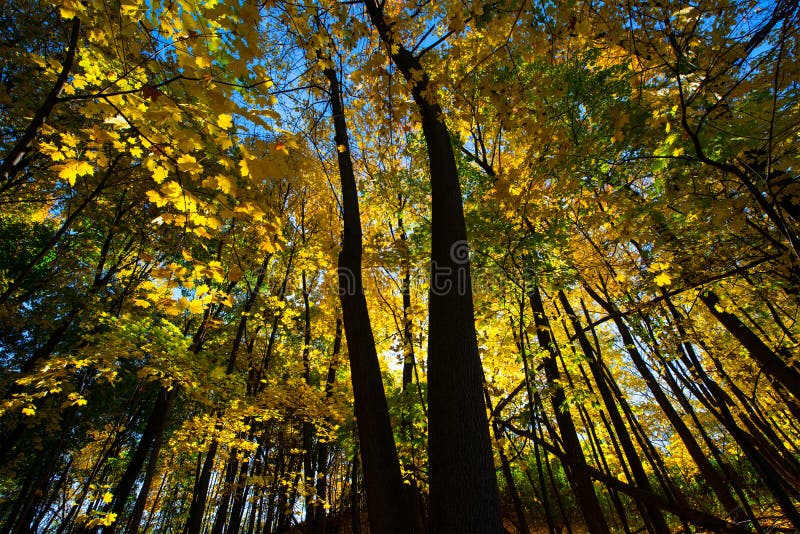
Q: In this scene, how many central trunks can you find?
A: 2